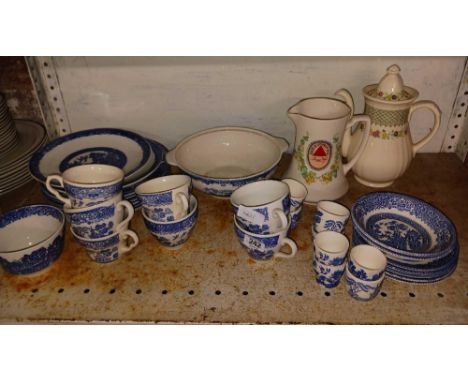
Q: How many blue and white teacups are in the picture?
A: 7